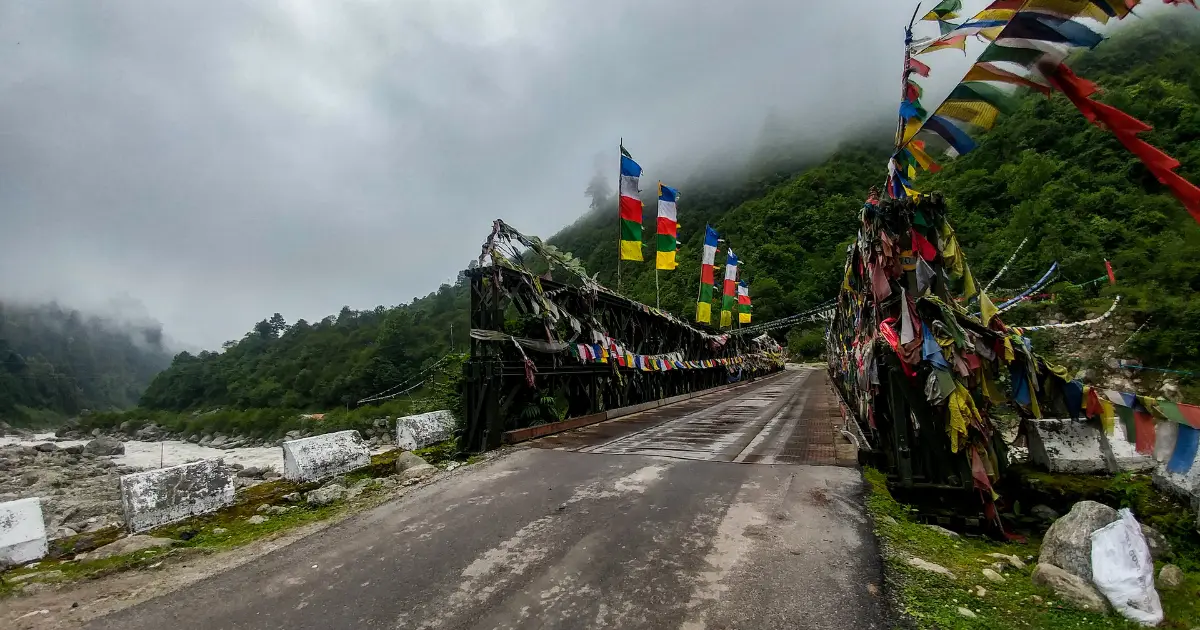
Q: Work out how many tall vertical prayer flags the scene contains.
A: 5